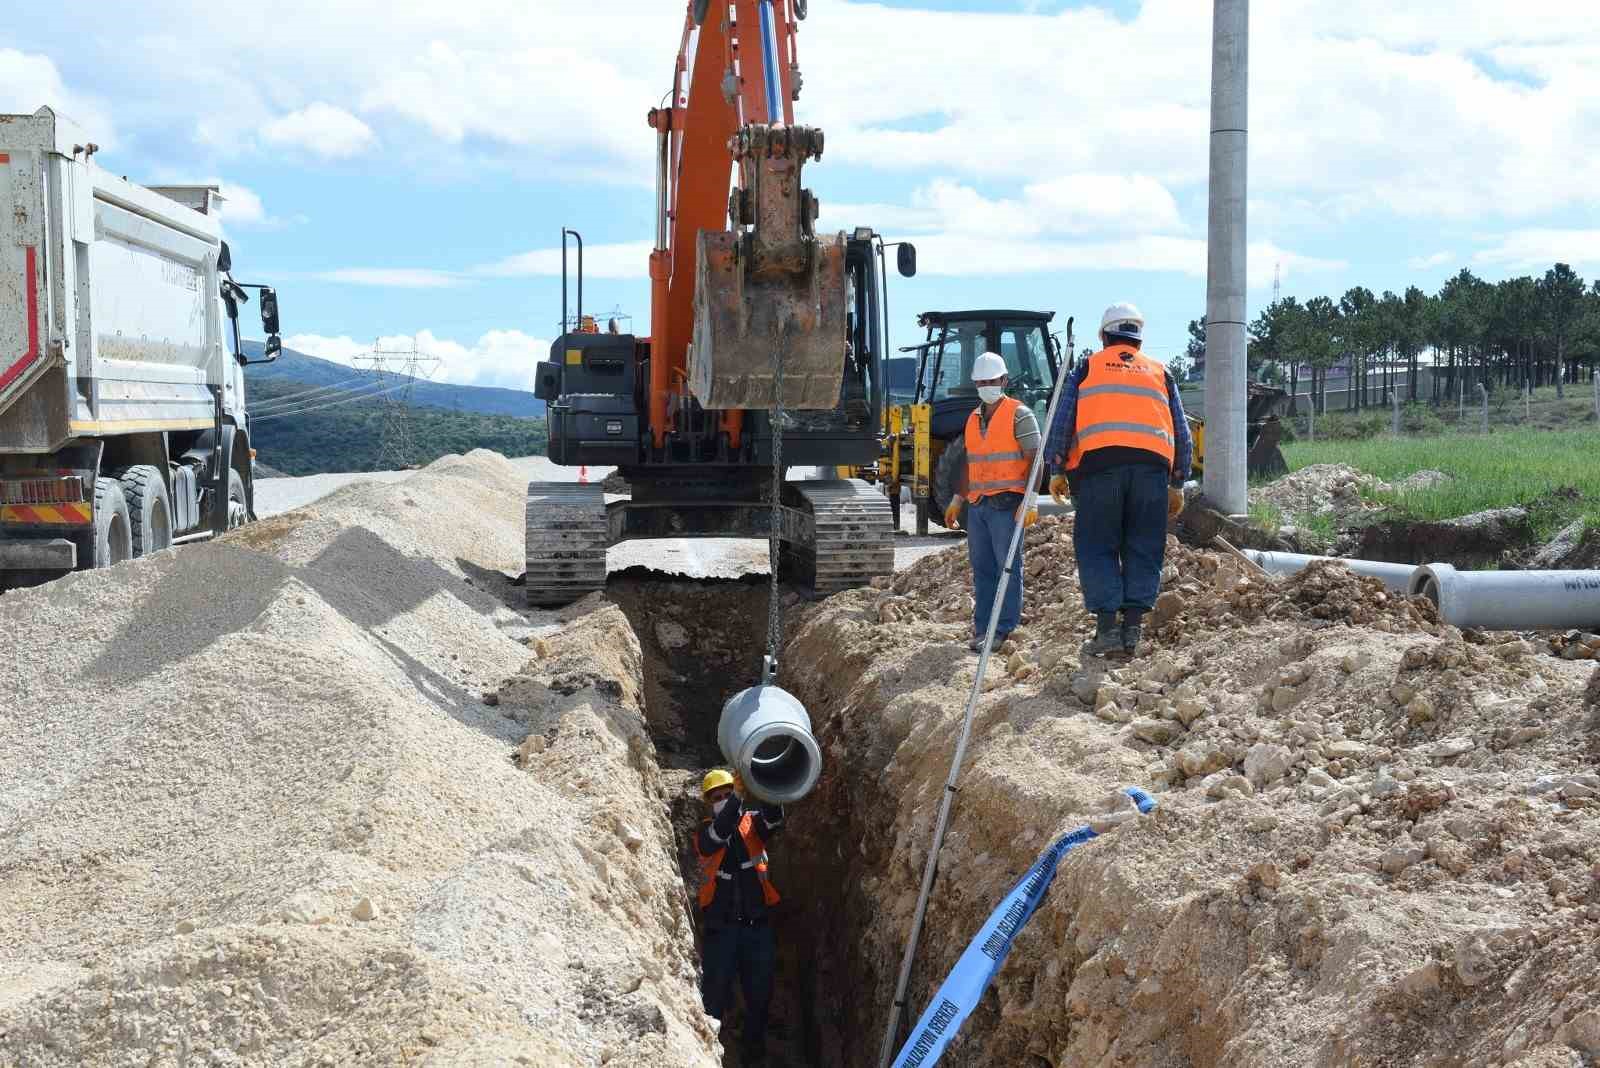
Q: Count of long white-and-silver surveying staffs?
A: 1